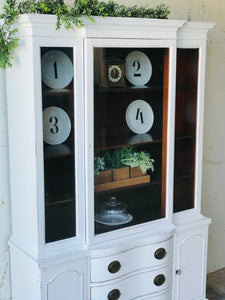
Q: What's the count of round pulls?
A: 4